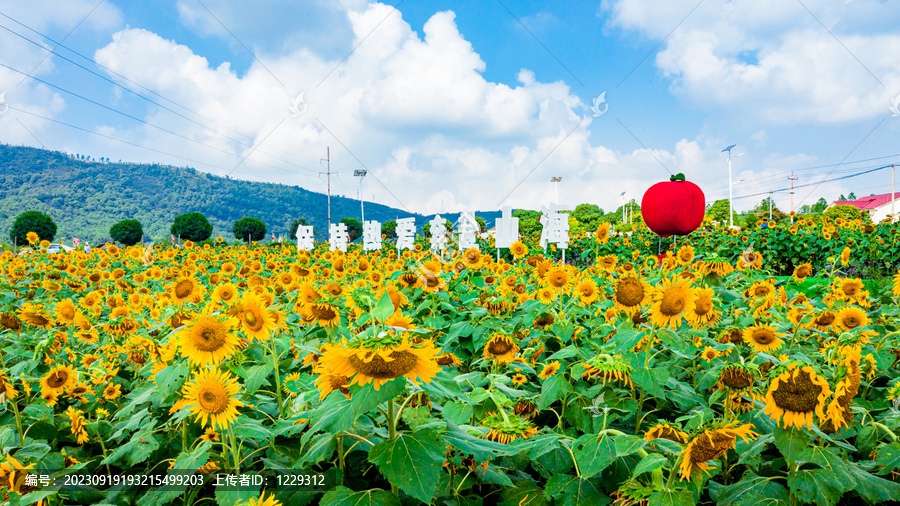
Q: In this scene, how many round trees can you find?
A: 4